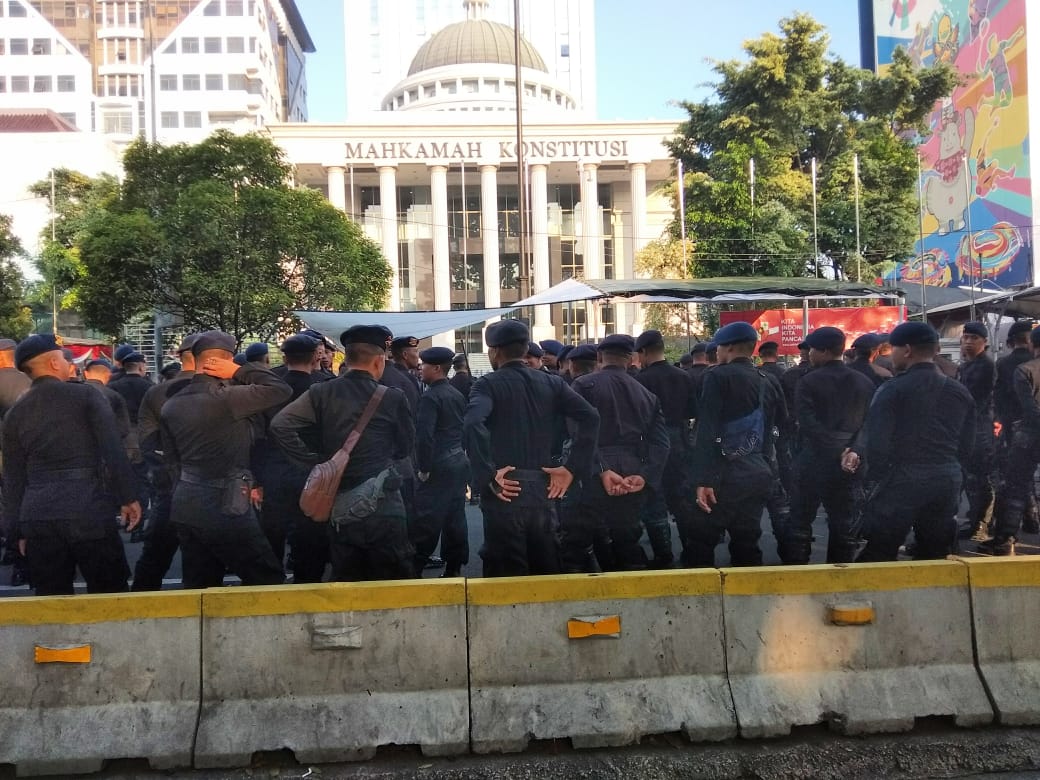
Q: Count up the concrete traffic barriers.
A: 5